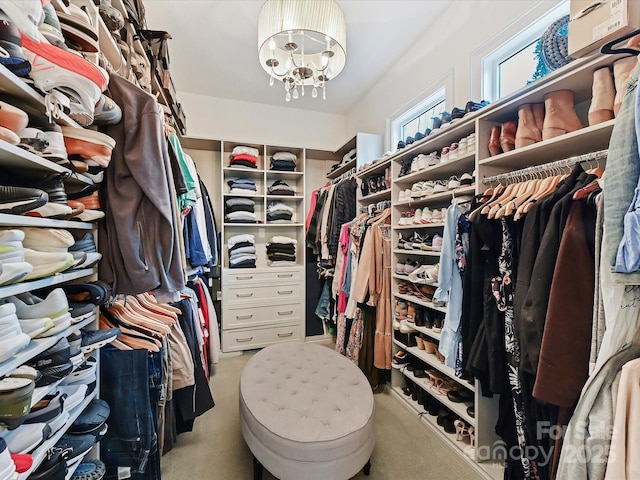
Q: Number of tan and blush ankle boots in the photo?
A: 6